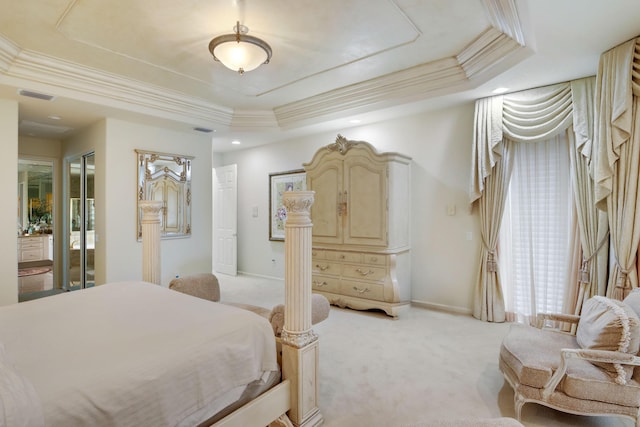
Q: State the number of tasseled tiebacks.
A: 3